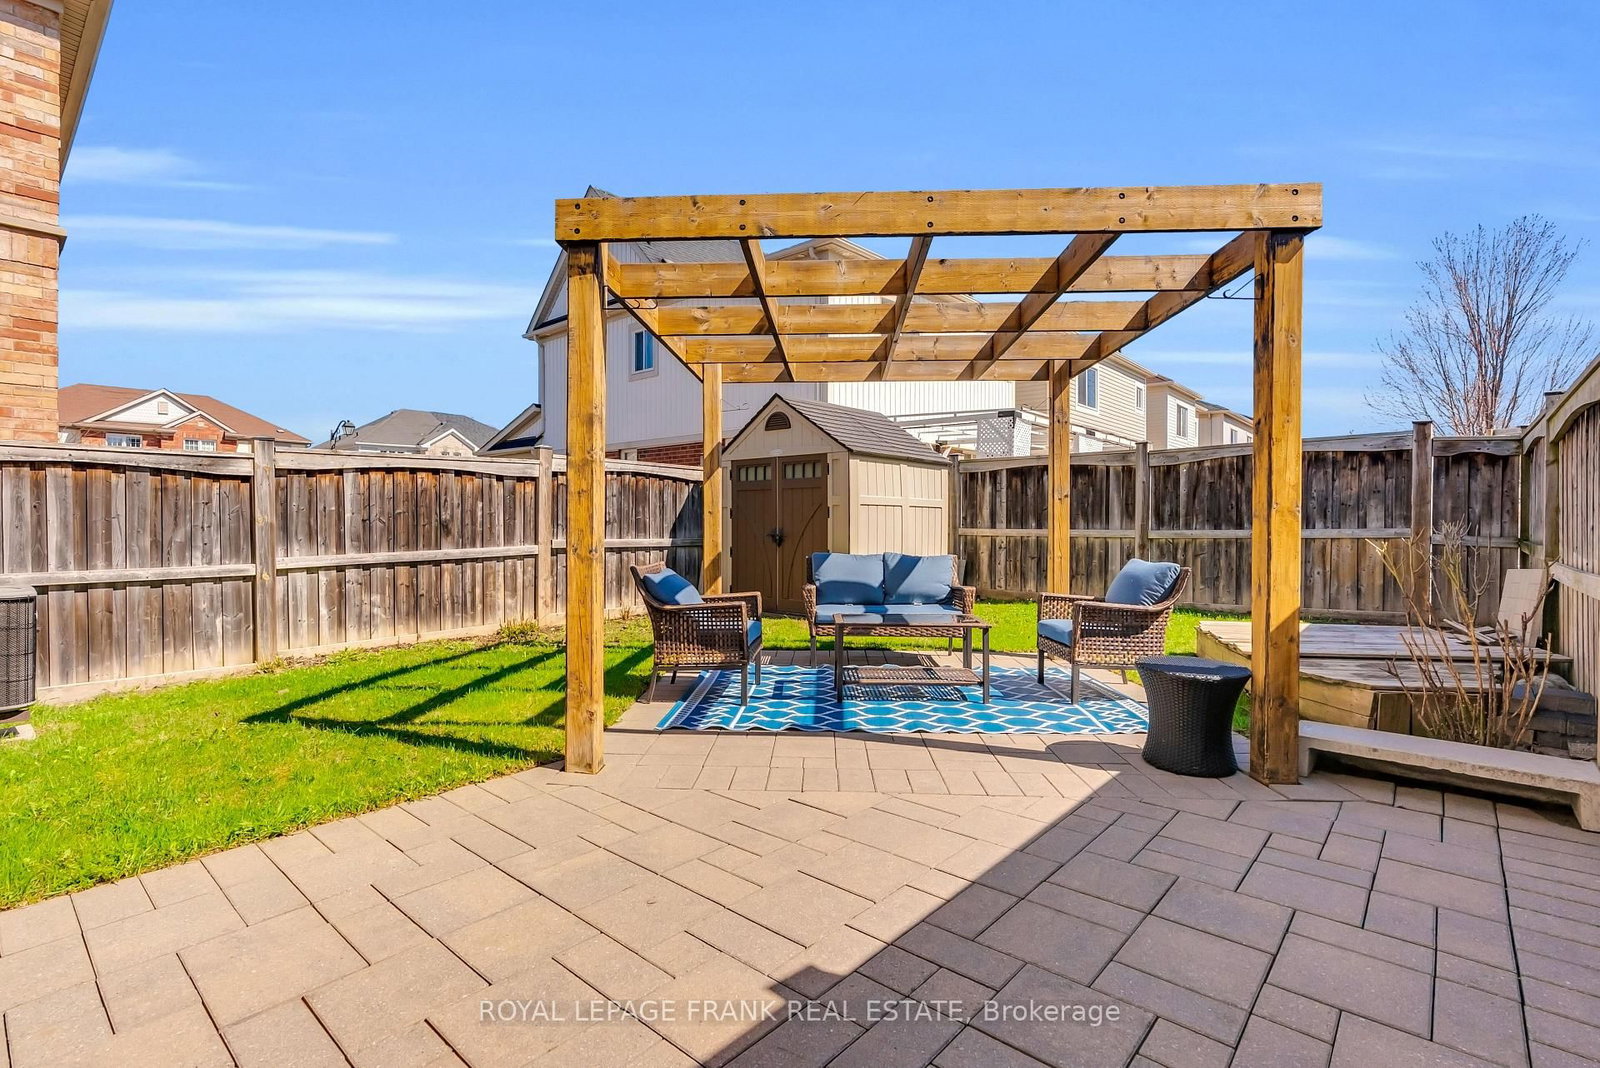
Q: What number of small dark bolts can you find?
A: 10